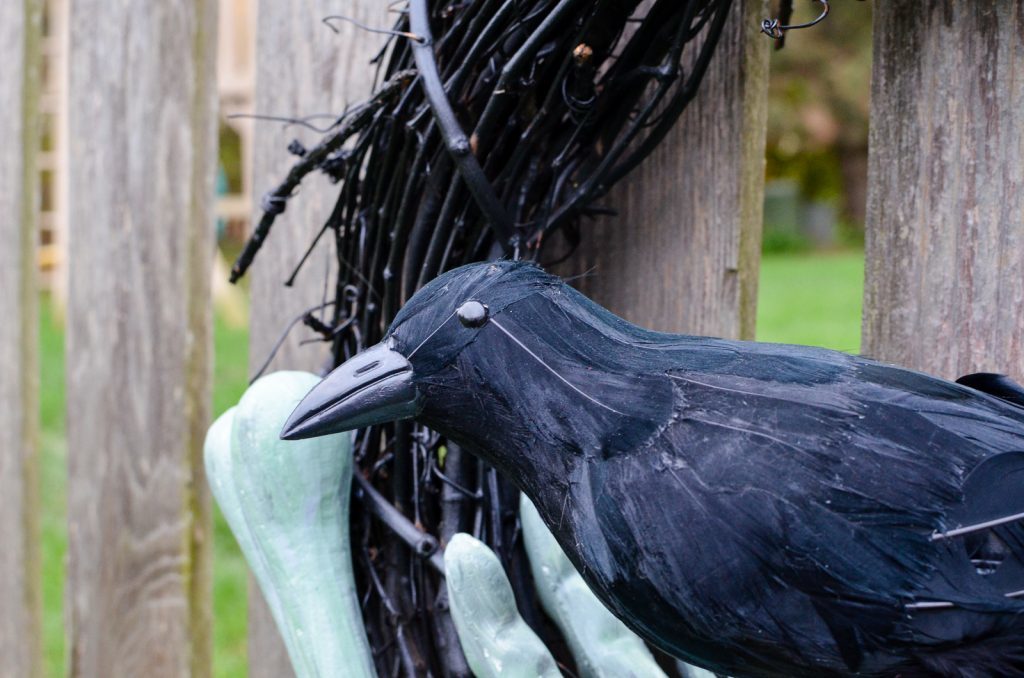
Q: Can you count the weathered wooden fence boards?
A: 5